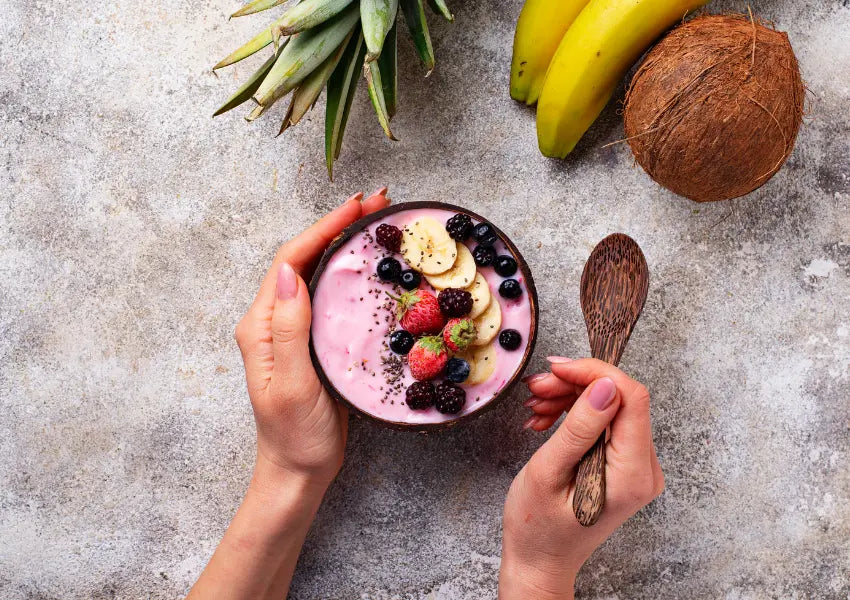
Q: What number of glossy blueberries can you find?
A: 9